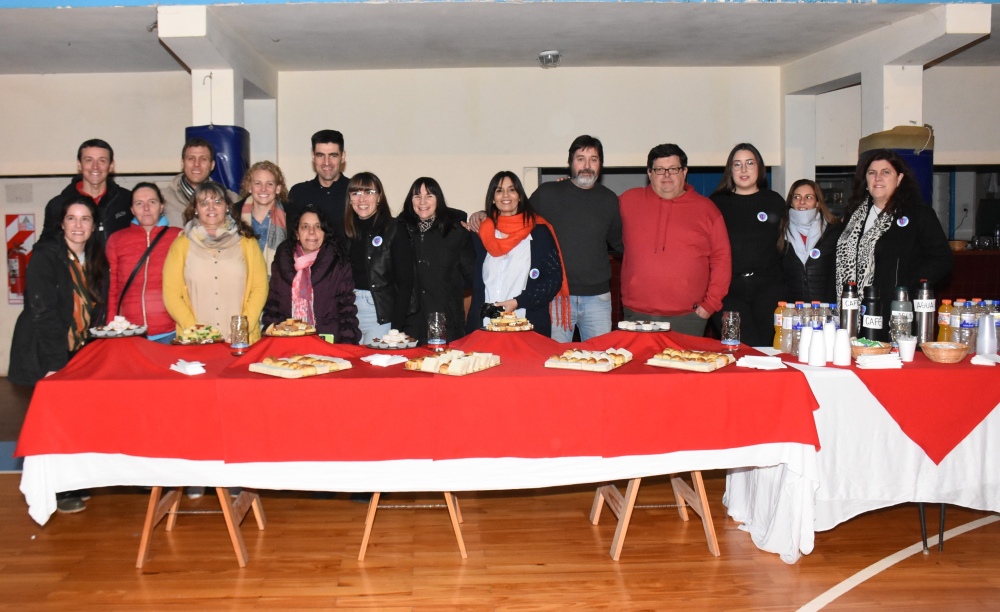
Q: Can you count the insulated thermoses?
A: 4